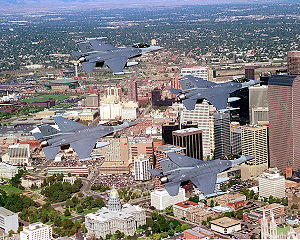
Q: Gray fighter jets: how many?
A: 4